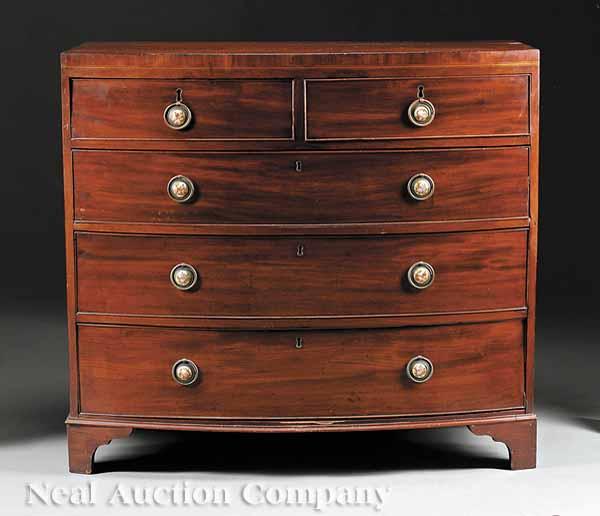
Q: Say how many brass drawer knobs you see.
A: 8